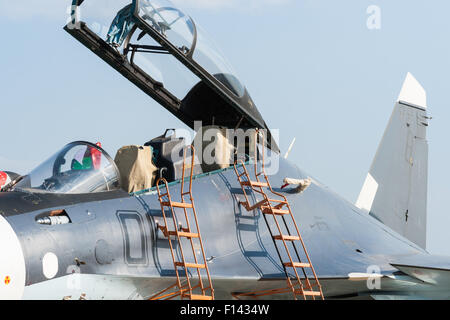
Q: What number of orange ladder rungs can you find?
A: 9